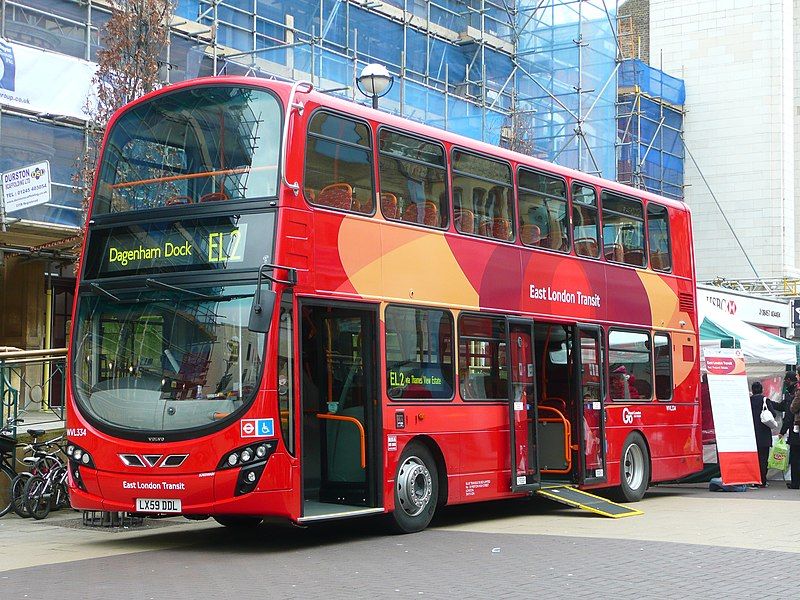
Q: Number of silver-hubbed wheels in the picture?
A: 2